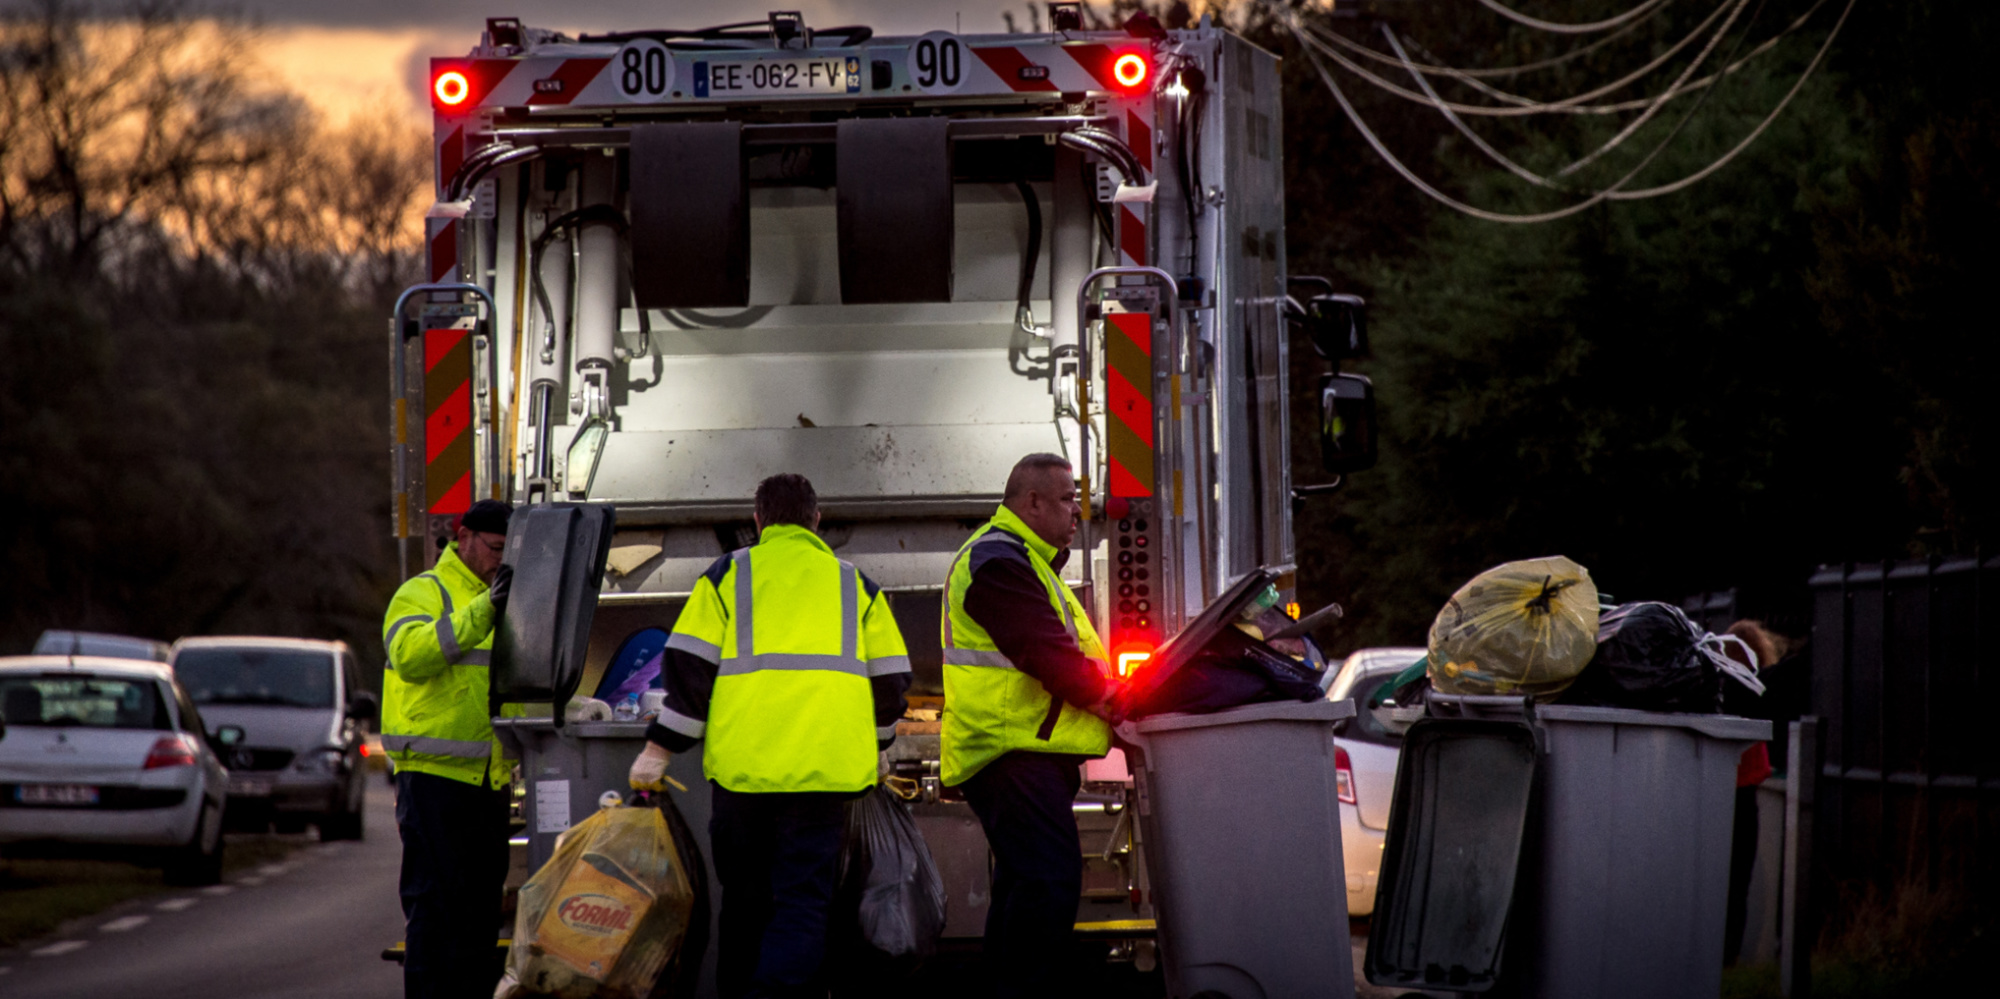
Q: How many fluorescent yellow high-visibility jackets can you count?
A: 3